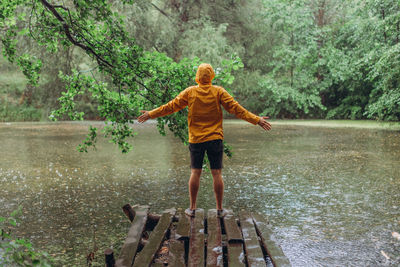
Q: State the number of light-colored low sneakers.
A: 2